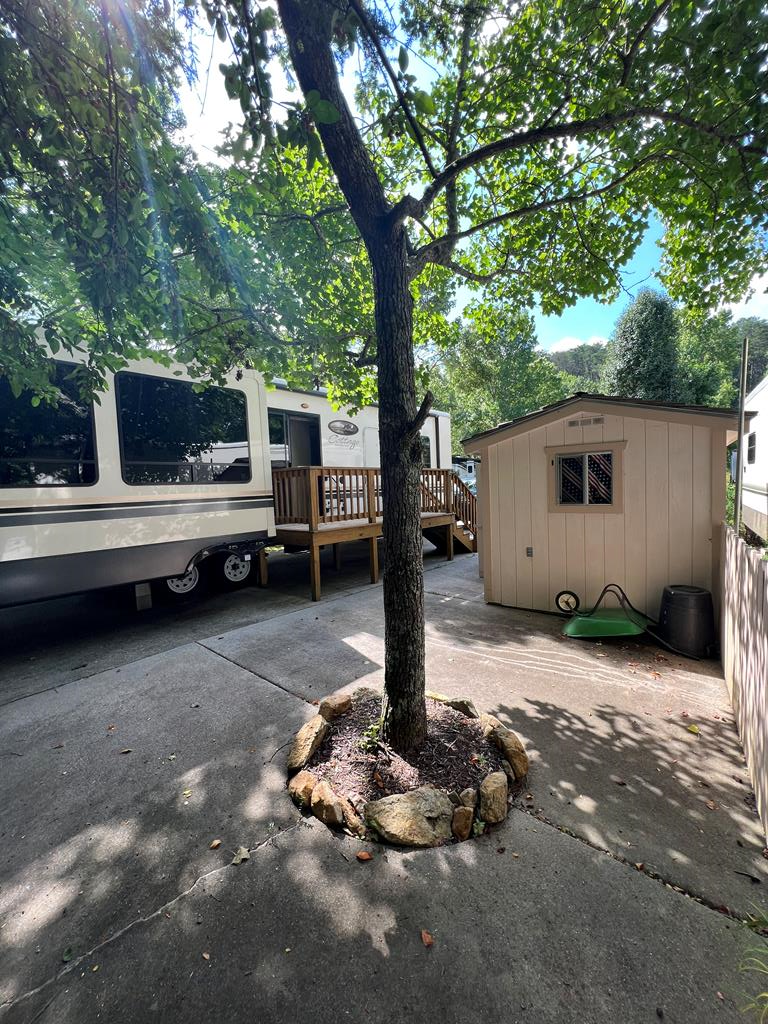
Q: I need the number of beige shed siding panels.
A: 12